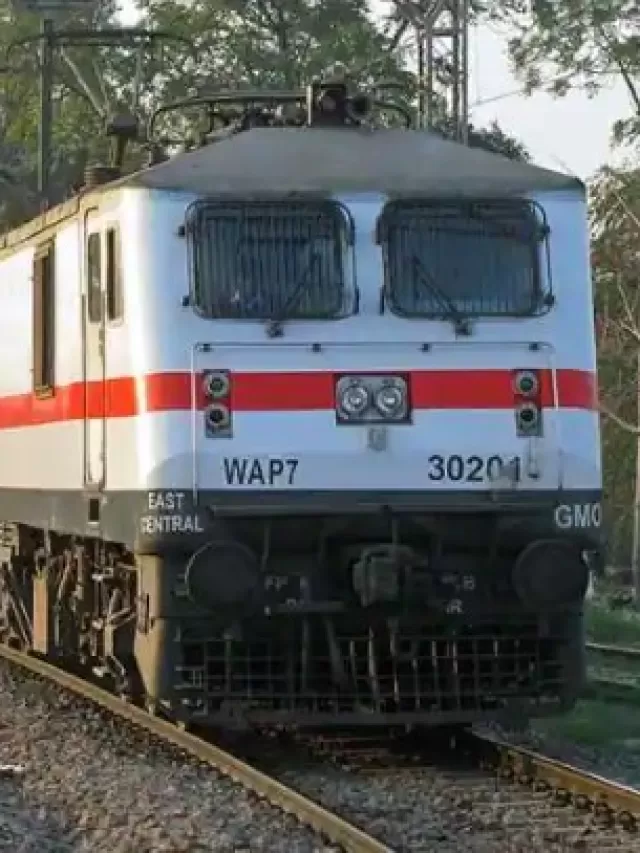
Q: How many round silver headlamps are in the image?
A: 2